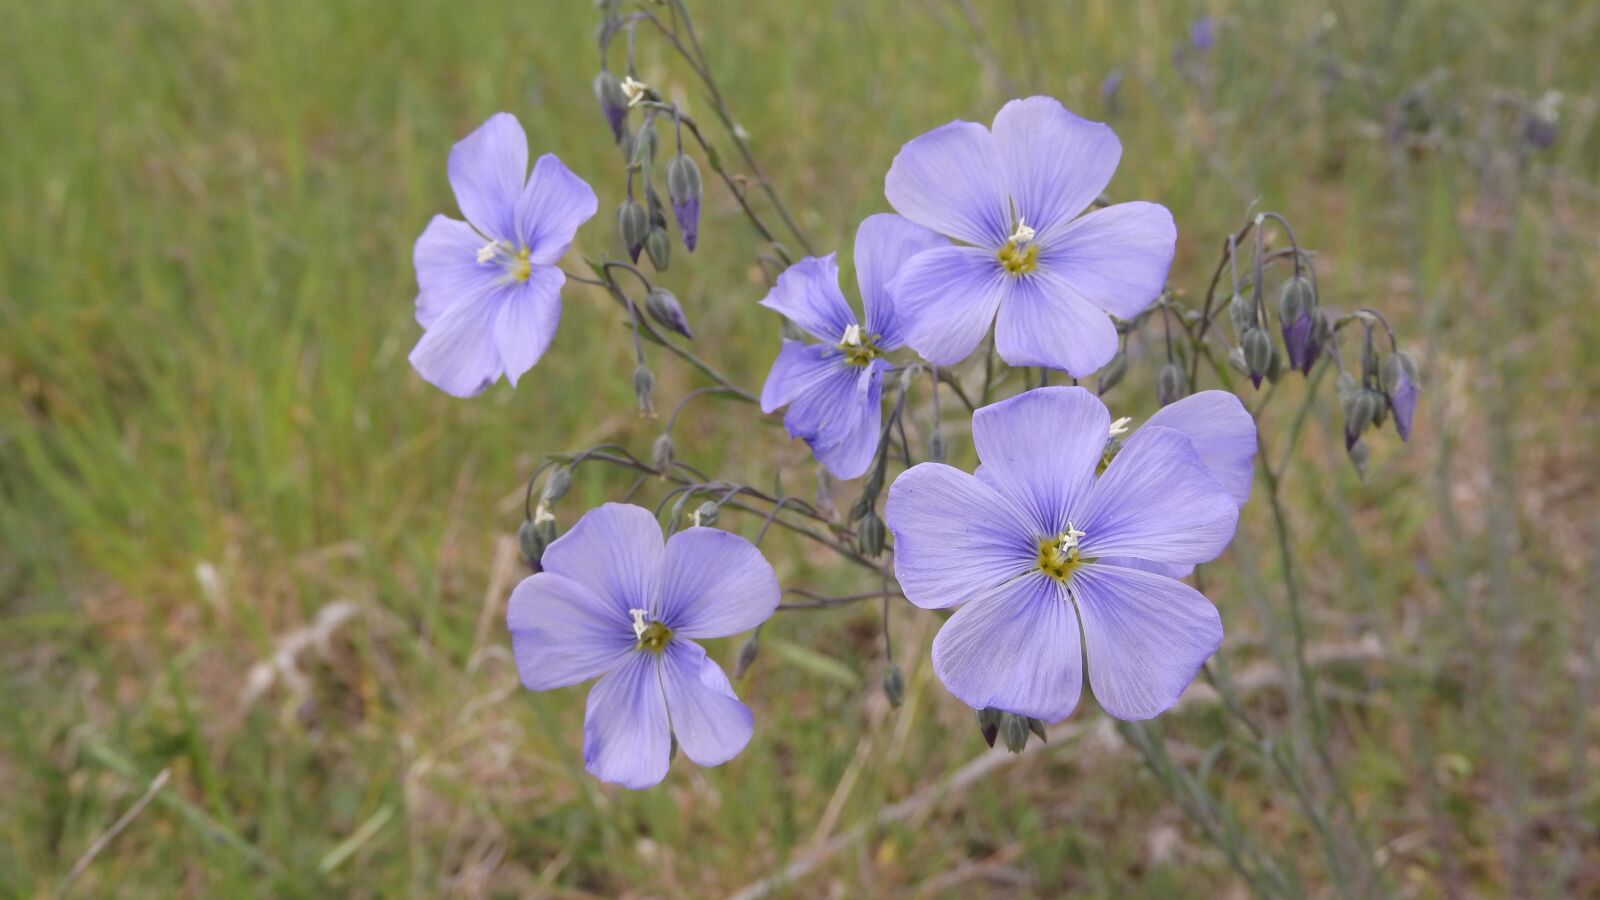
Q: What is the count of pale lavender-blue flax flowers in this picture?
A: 6